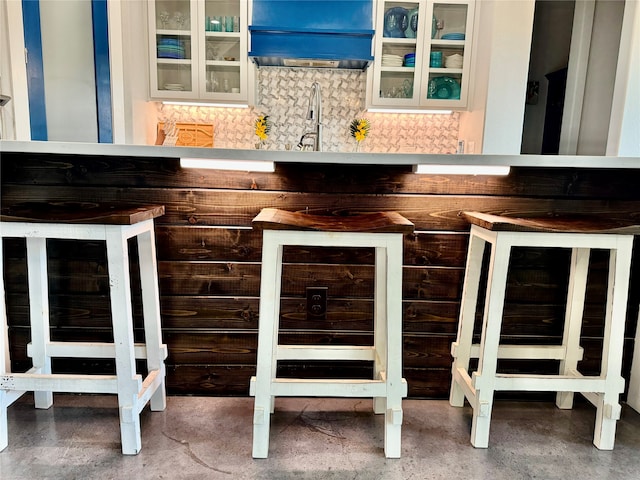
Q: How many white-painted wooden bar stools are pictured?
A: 3